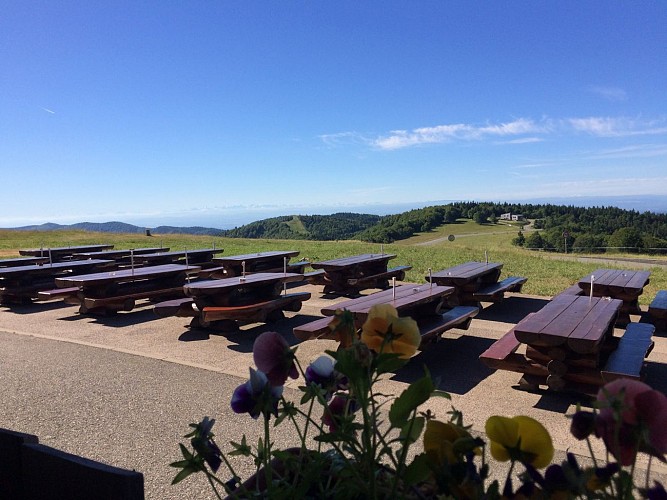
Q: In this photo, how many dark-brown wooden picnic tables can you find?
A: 13